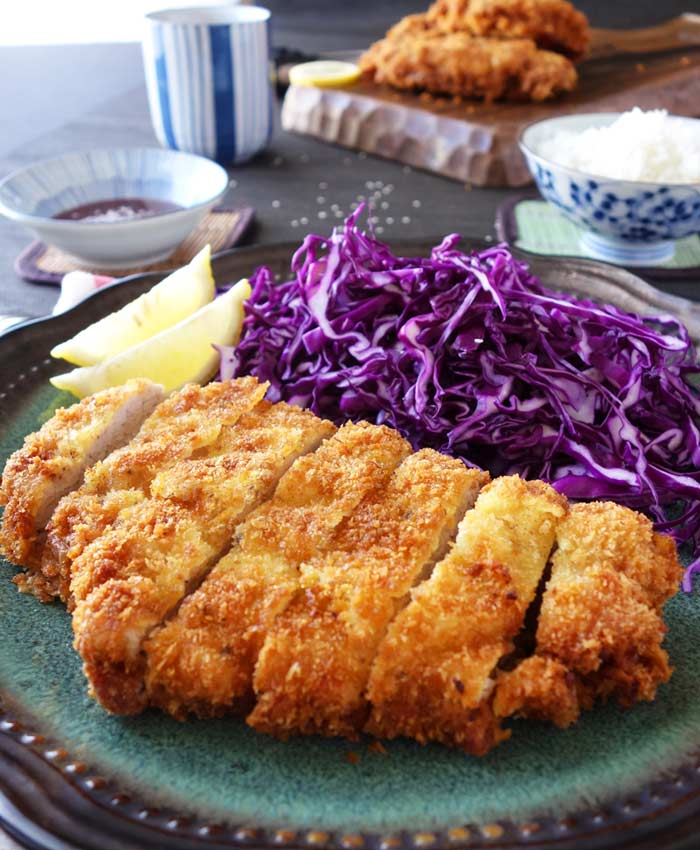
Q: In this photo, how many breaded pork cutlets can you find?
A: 3